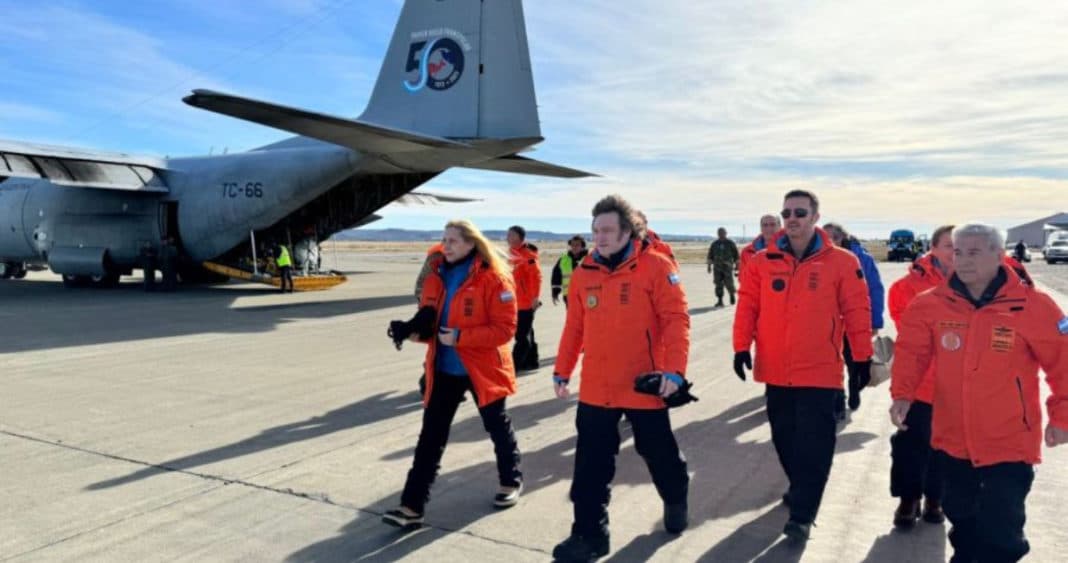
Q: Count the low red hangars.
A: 0